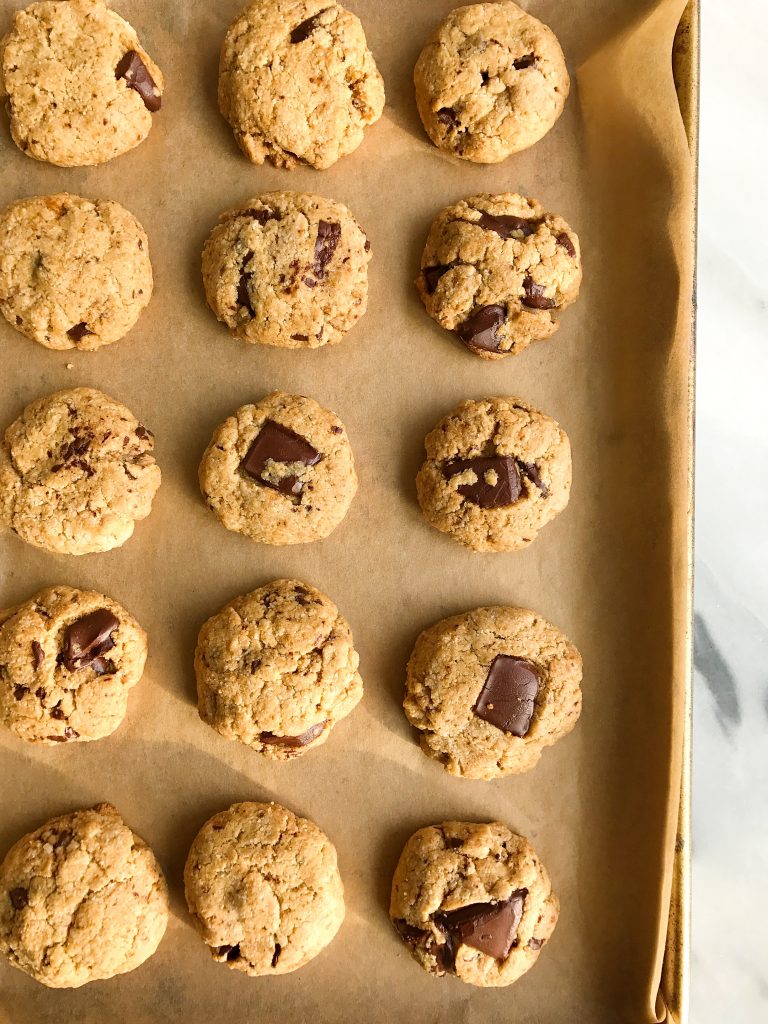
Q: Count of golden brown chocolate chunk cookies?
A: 15